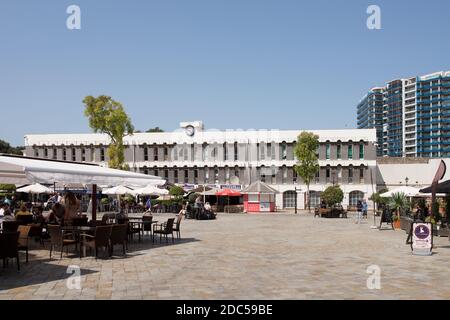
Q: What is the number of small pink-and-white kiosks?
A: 1